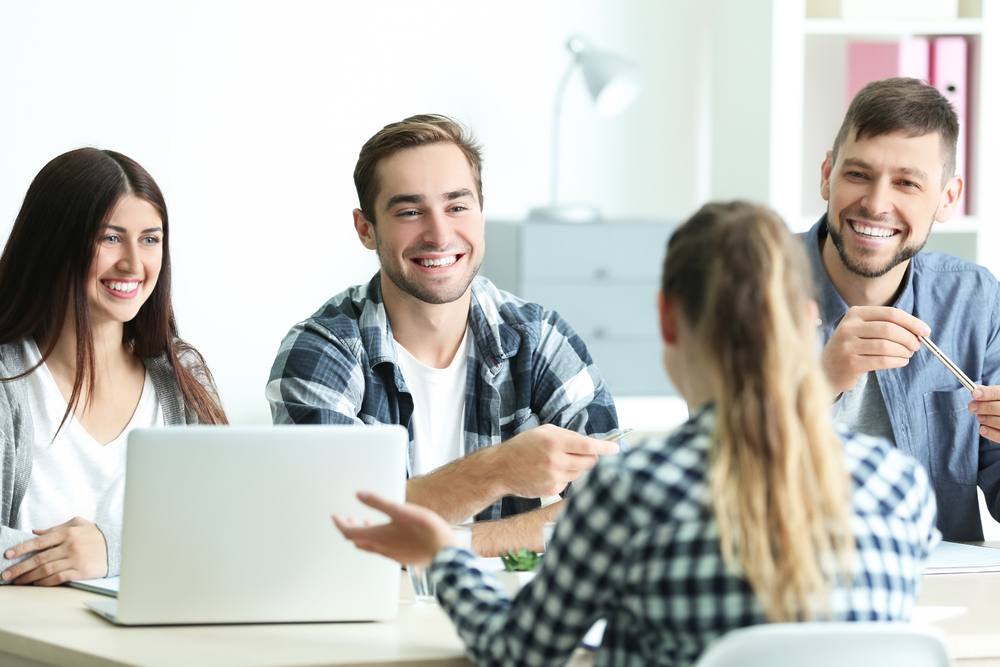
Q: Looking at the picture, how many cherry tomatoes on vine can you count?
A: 0